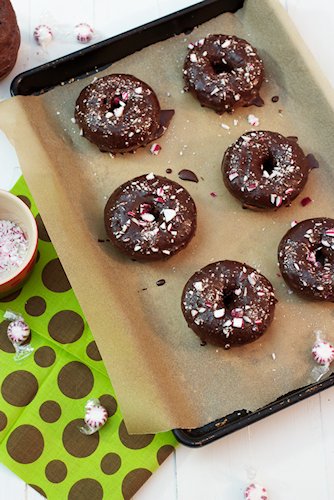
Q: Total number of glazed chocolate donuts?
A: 6